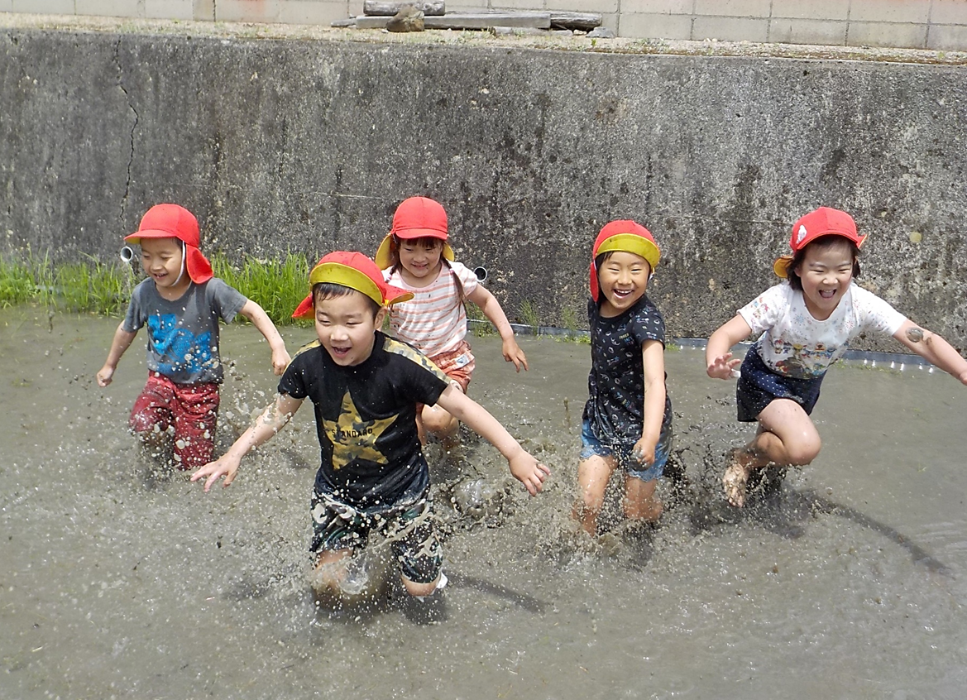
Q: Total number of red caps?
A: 5